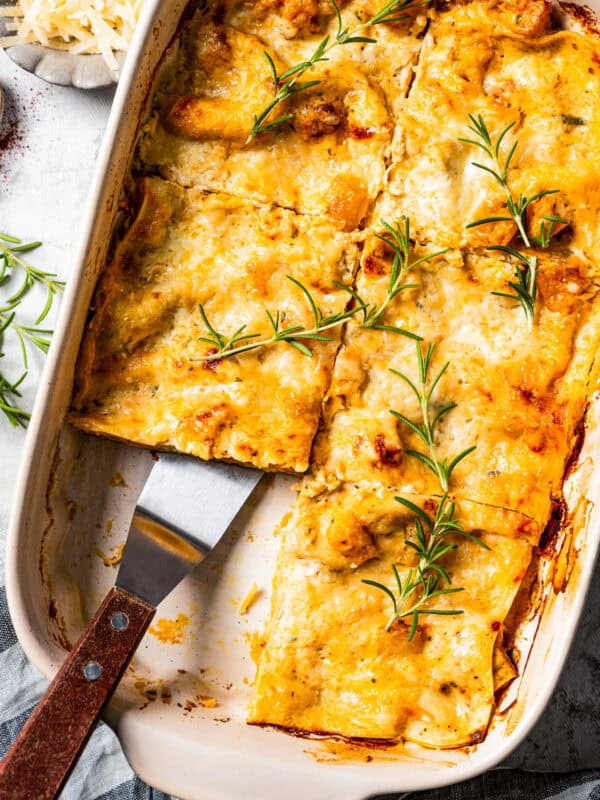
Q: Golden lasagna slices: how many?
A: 5